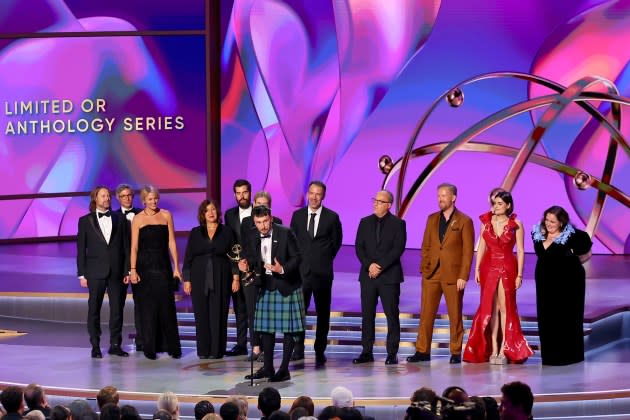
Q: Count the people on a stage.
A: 12